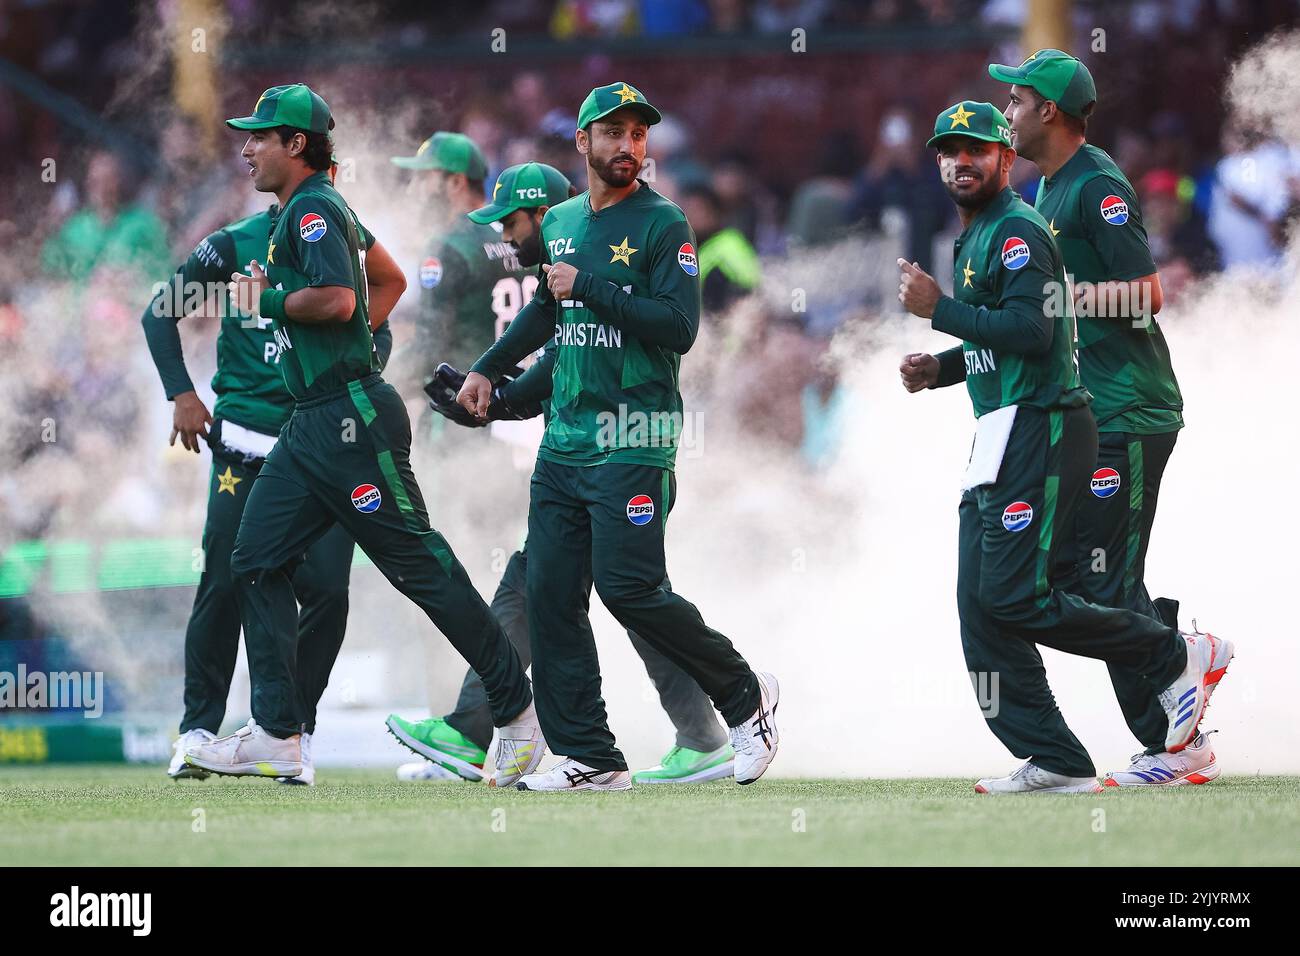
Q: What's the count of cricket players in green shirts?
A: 7